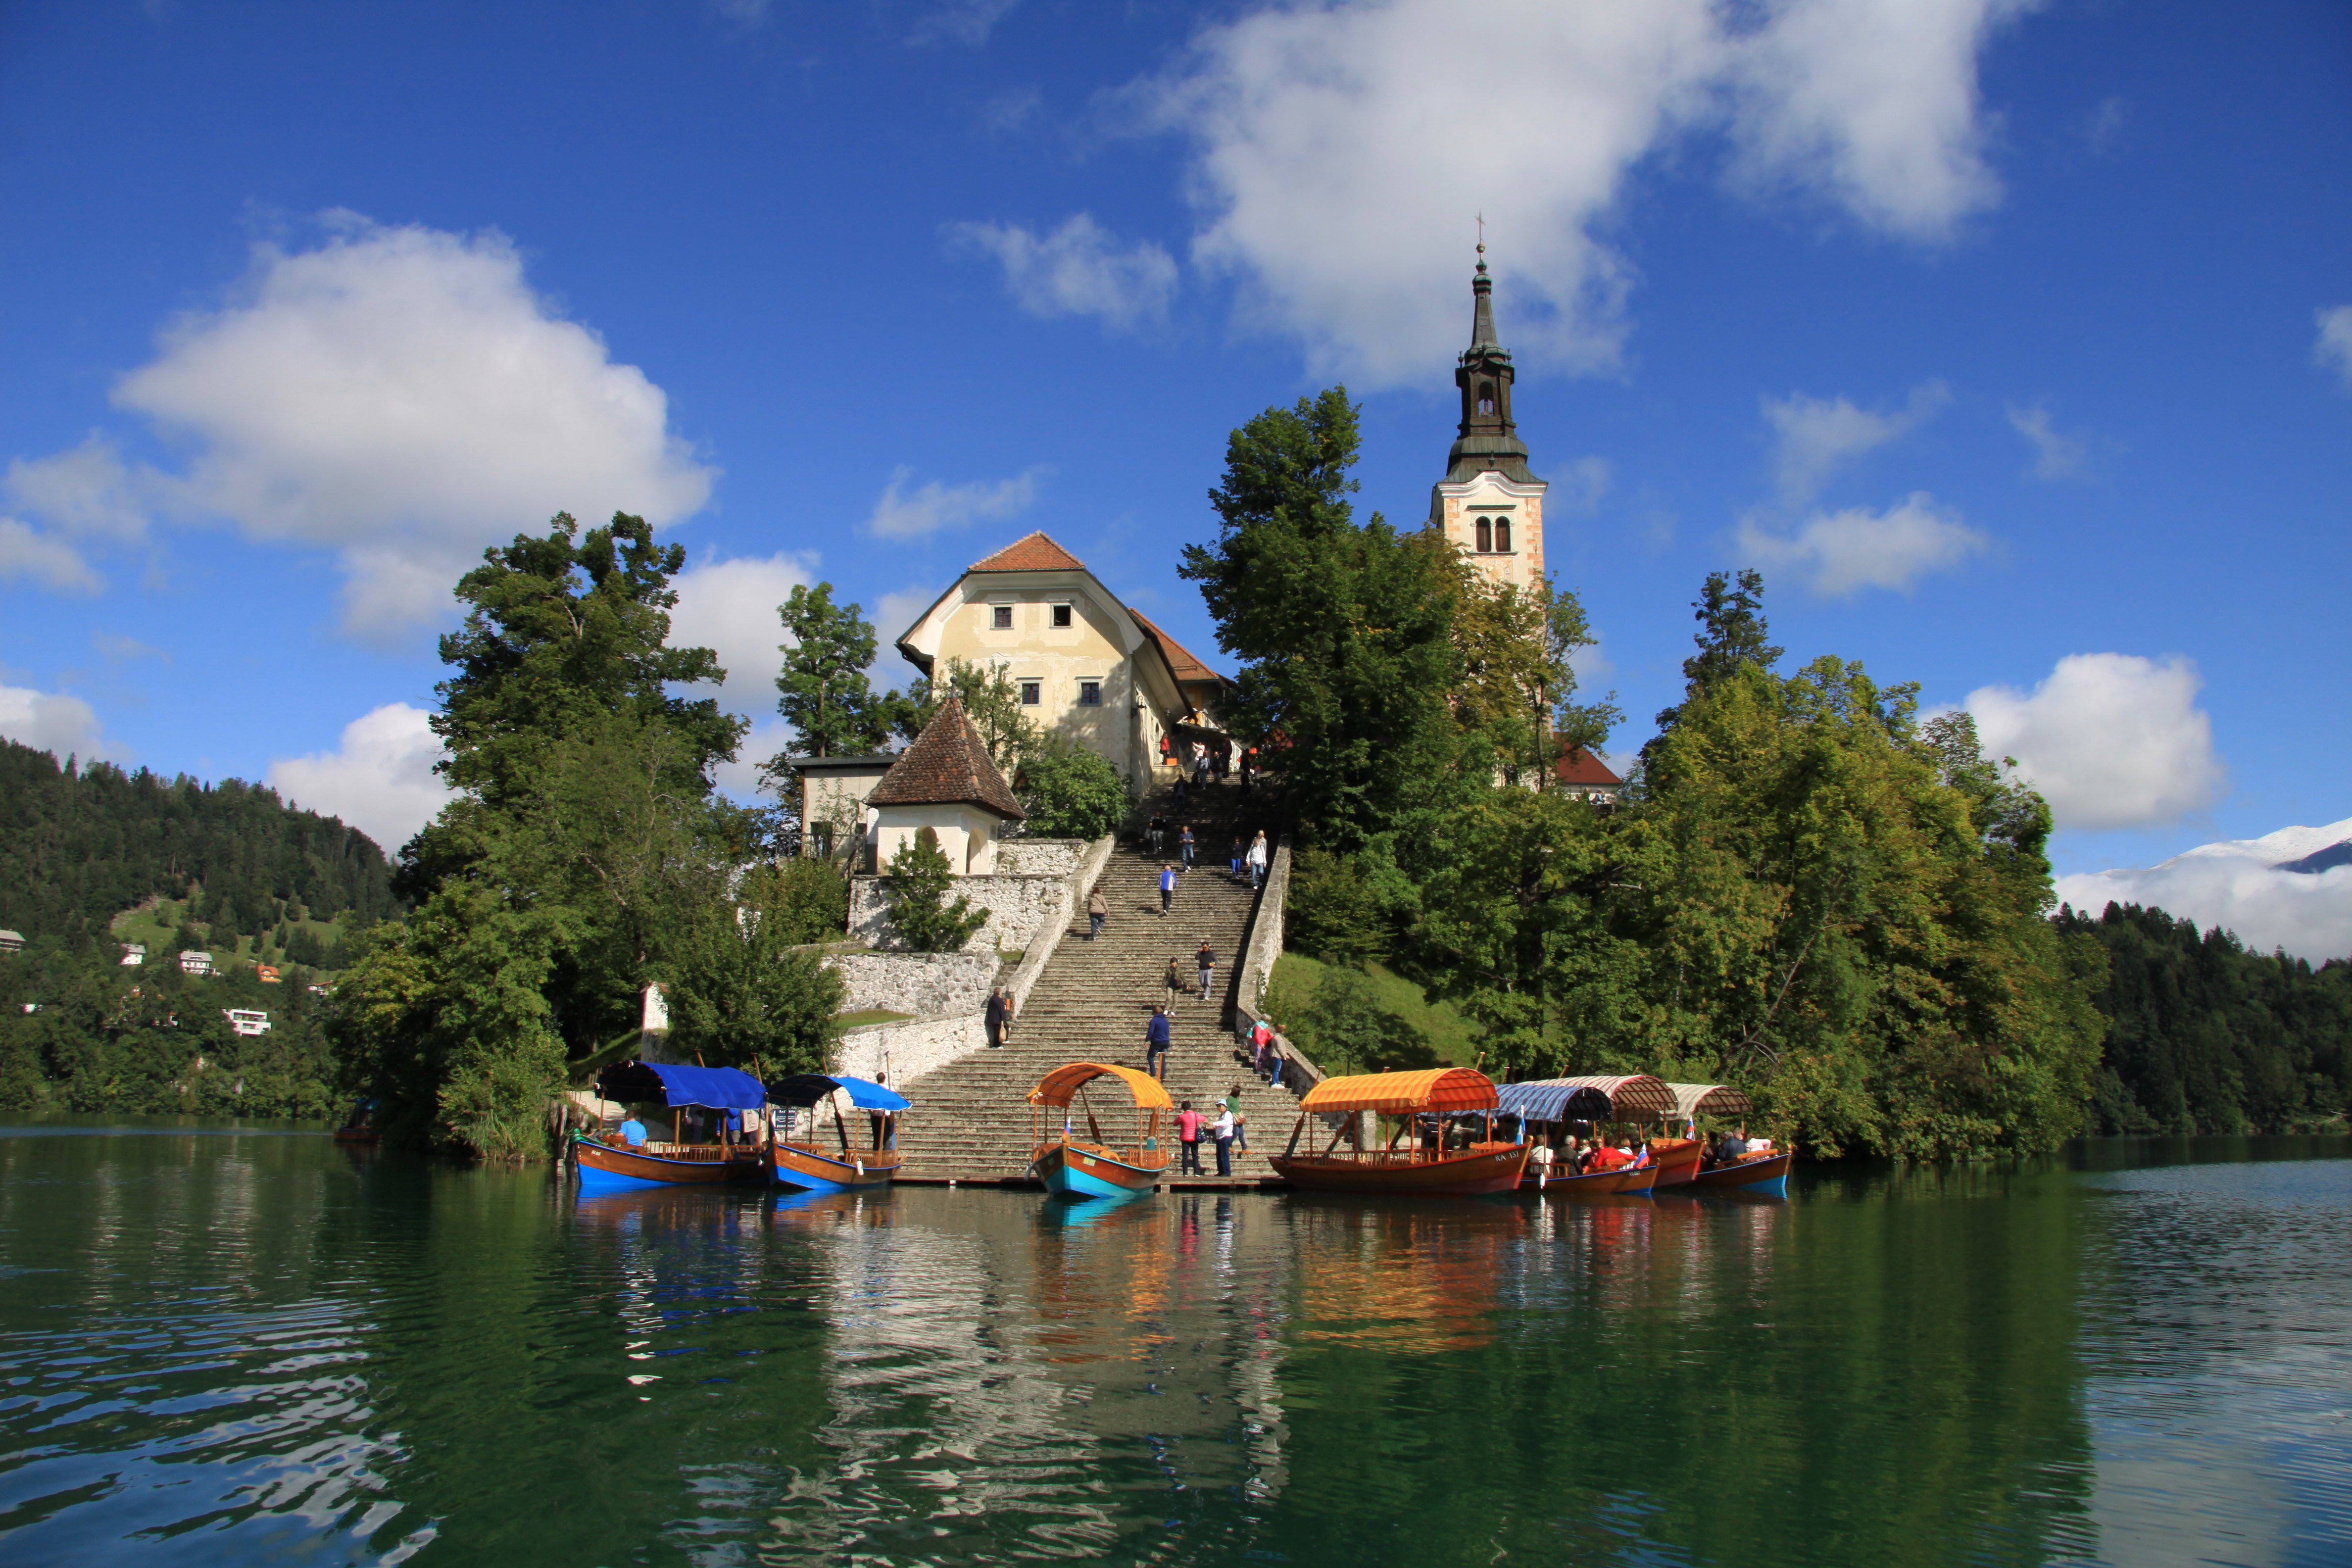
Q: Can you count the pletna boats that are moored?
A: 7